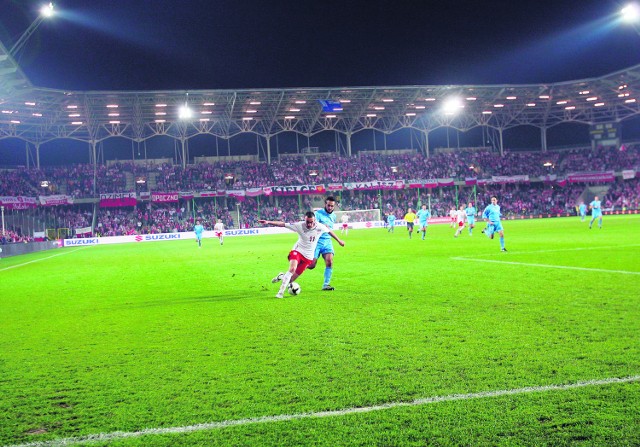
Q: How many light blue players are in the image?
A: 8